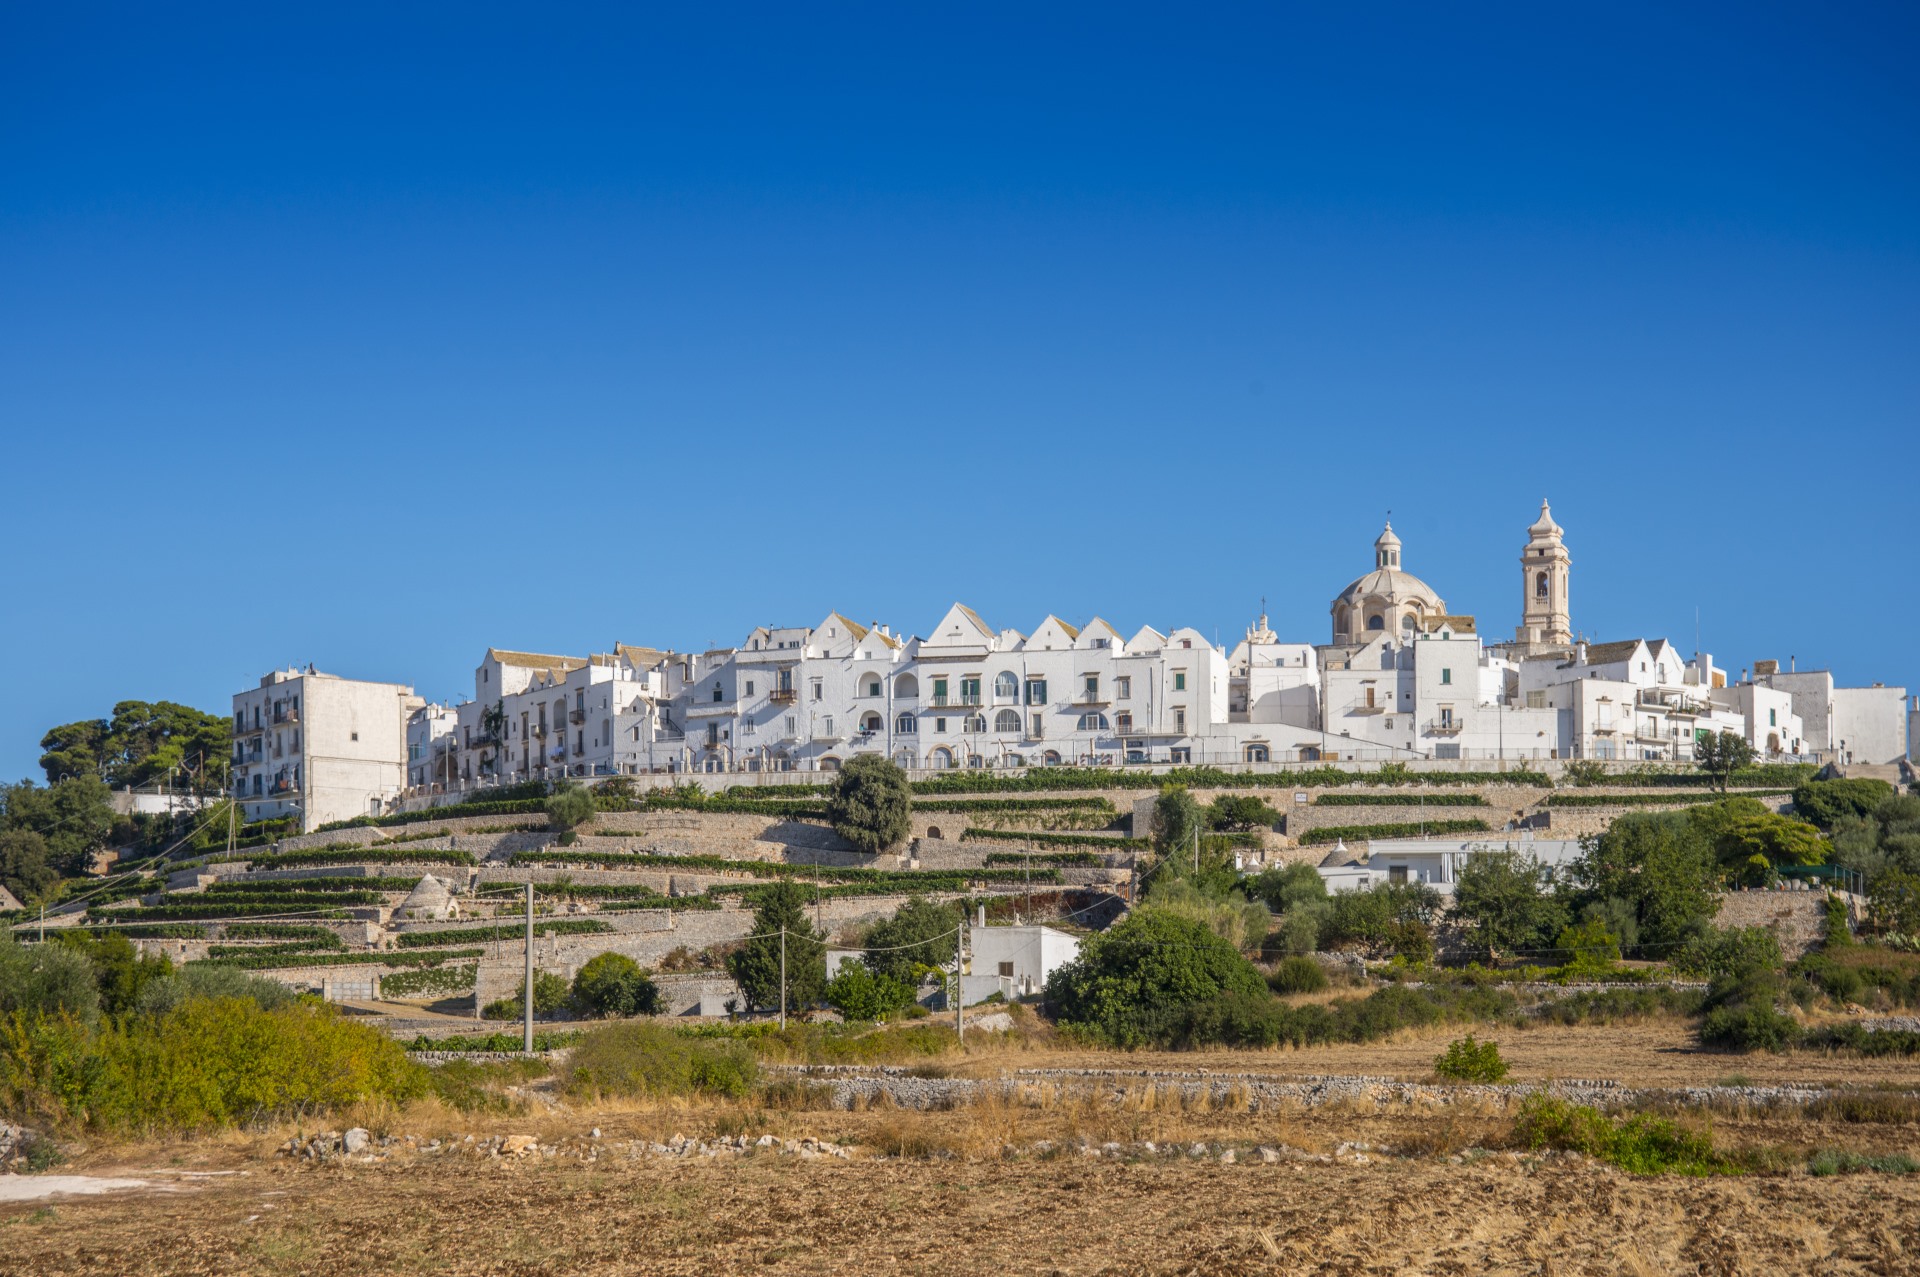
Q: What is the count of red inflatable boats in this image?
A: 0